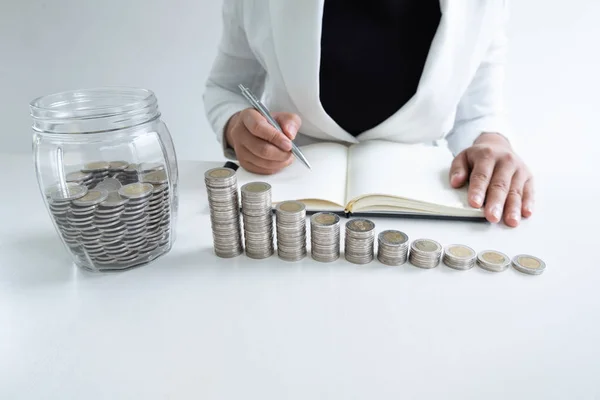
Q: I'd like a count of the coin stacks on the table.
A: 10